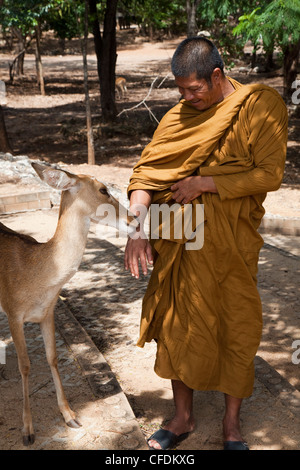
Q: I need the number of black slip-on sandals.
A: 2